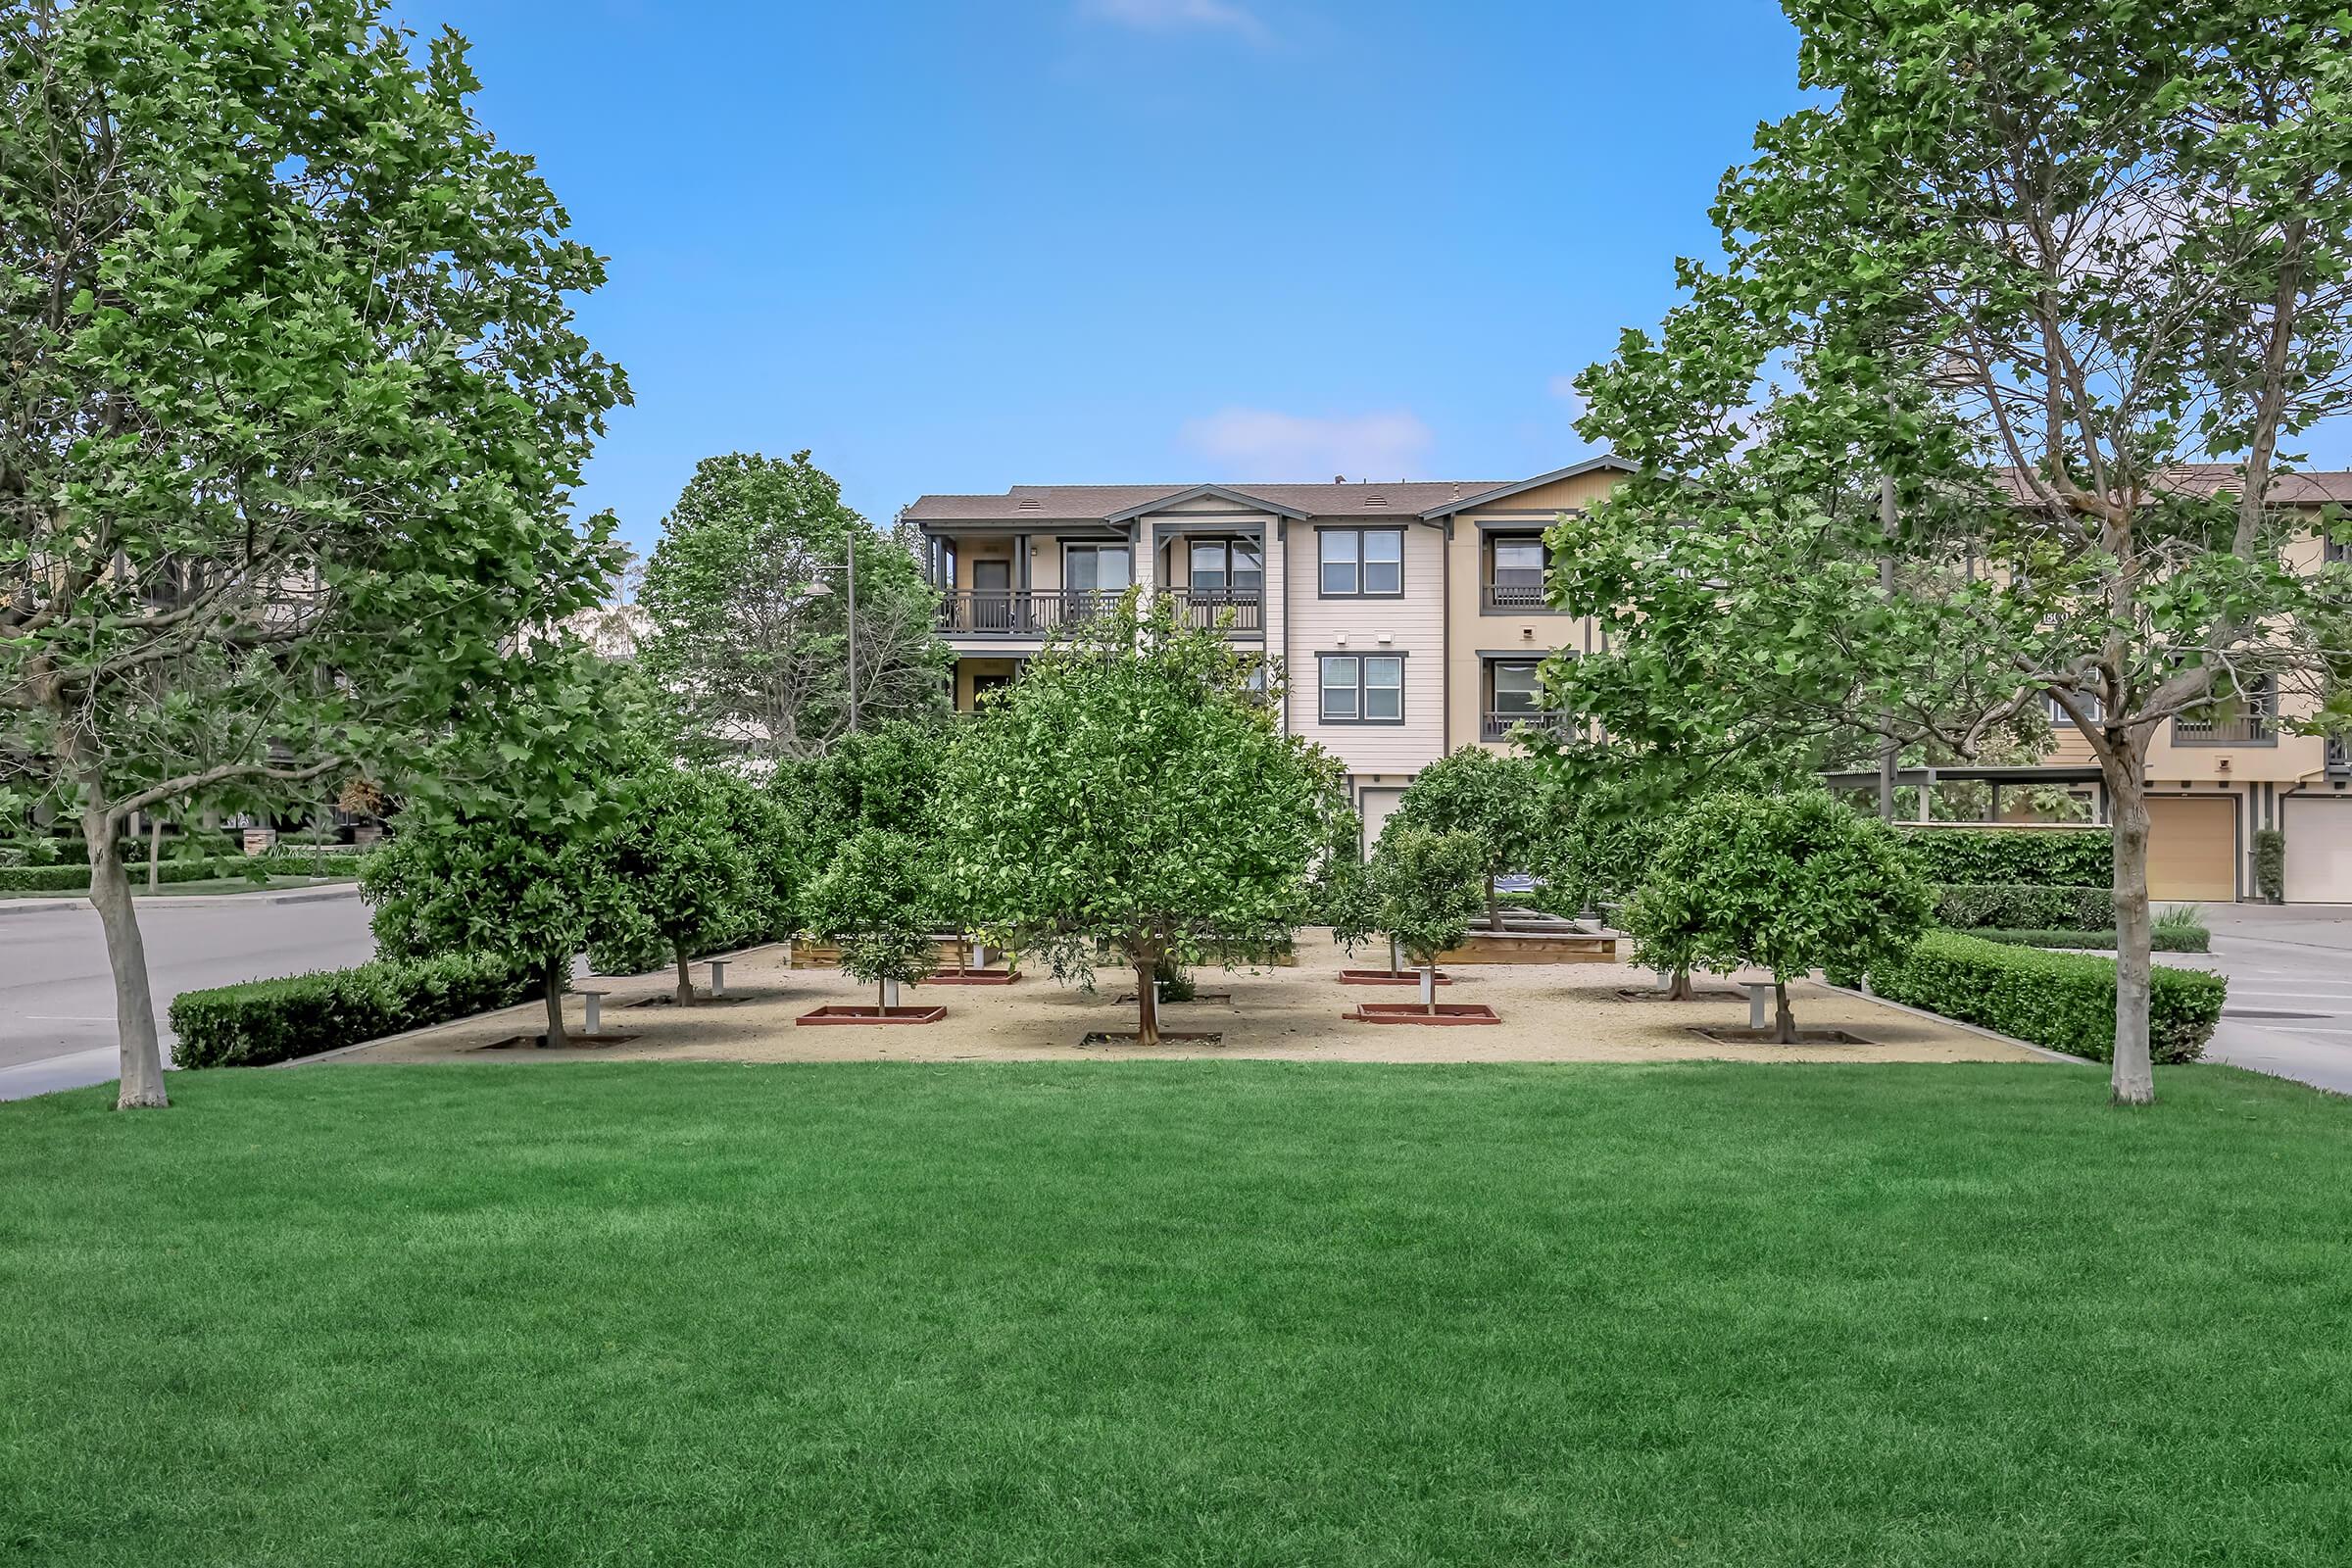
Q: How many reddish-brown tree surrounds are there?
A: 4